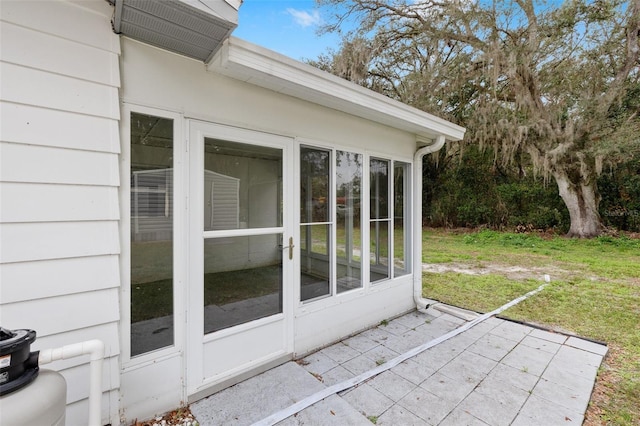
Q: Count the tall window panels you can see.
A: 5